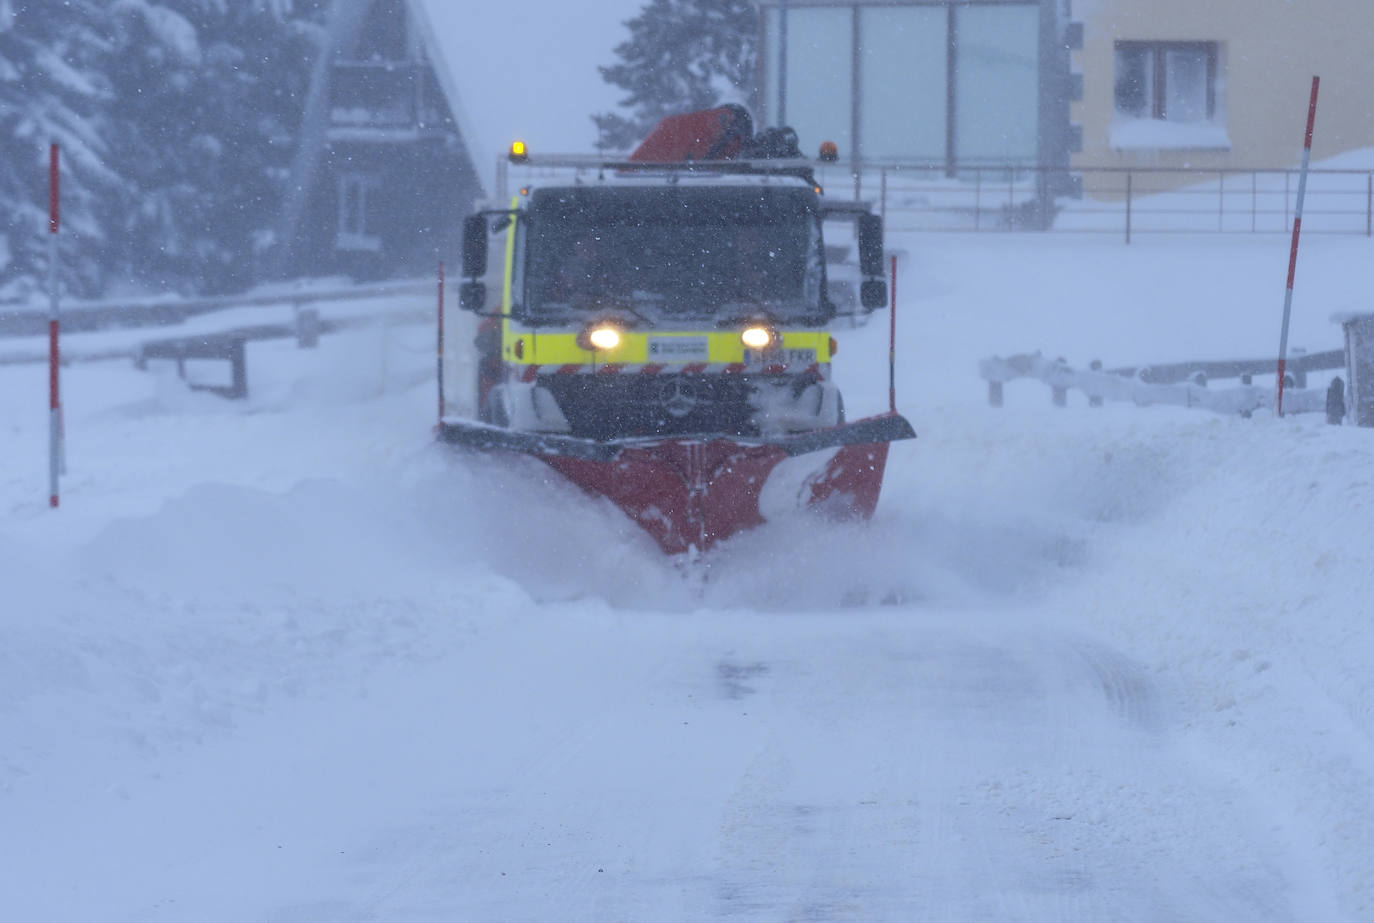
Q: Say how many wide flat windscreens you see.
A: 1